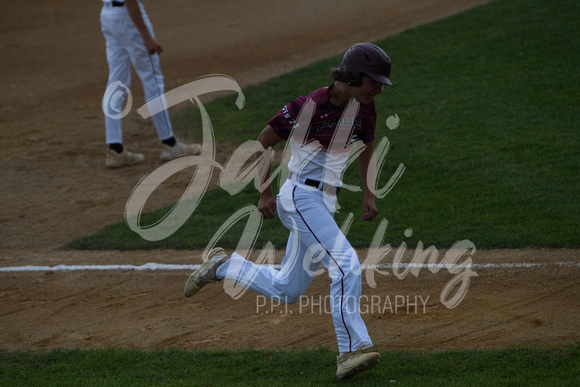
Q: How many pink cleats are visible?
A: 0